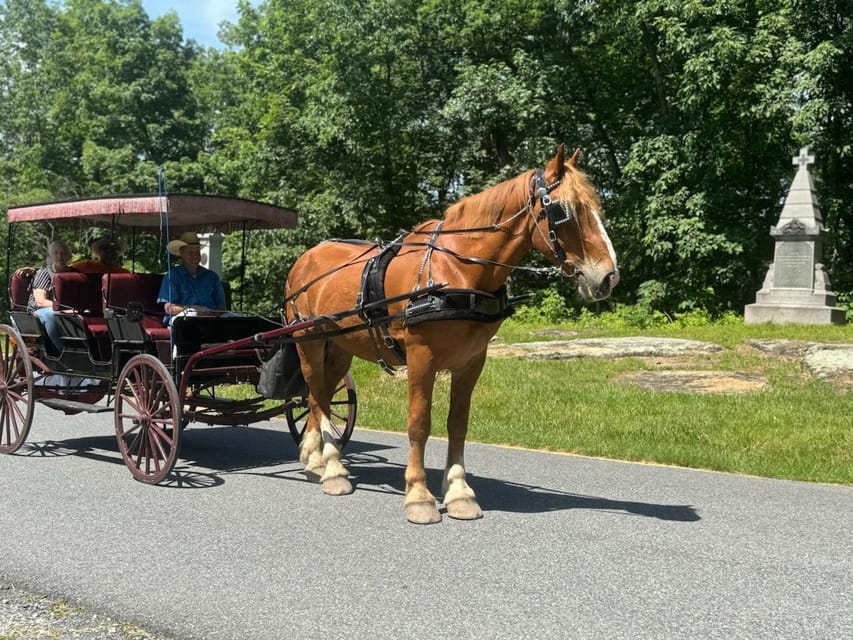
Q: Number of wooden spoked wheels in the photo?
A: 3